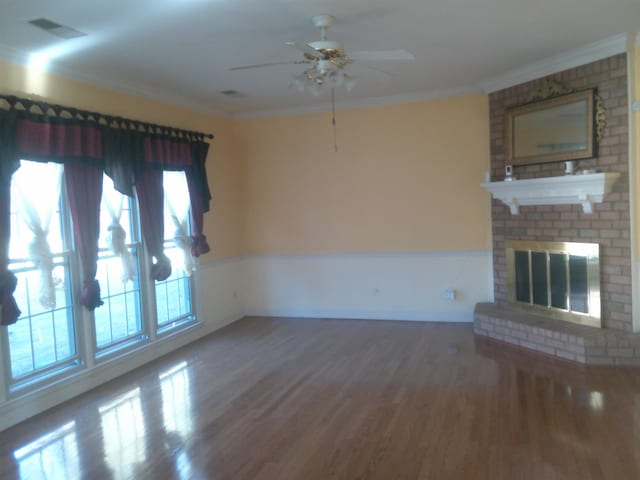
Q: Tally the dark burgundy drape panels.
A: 4